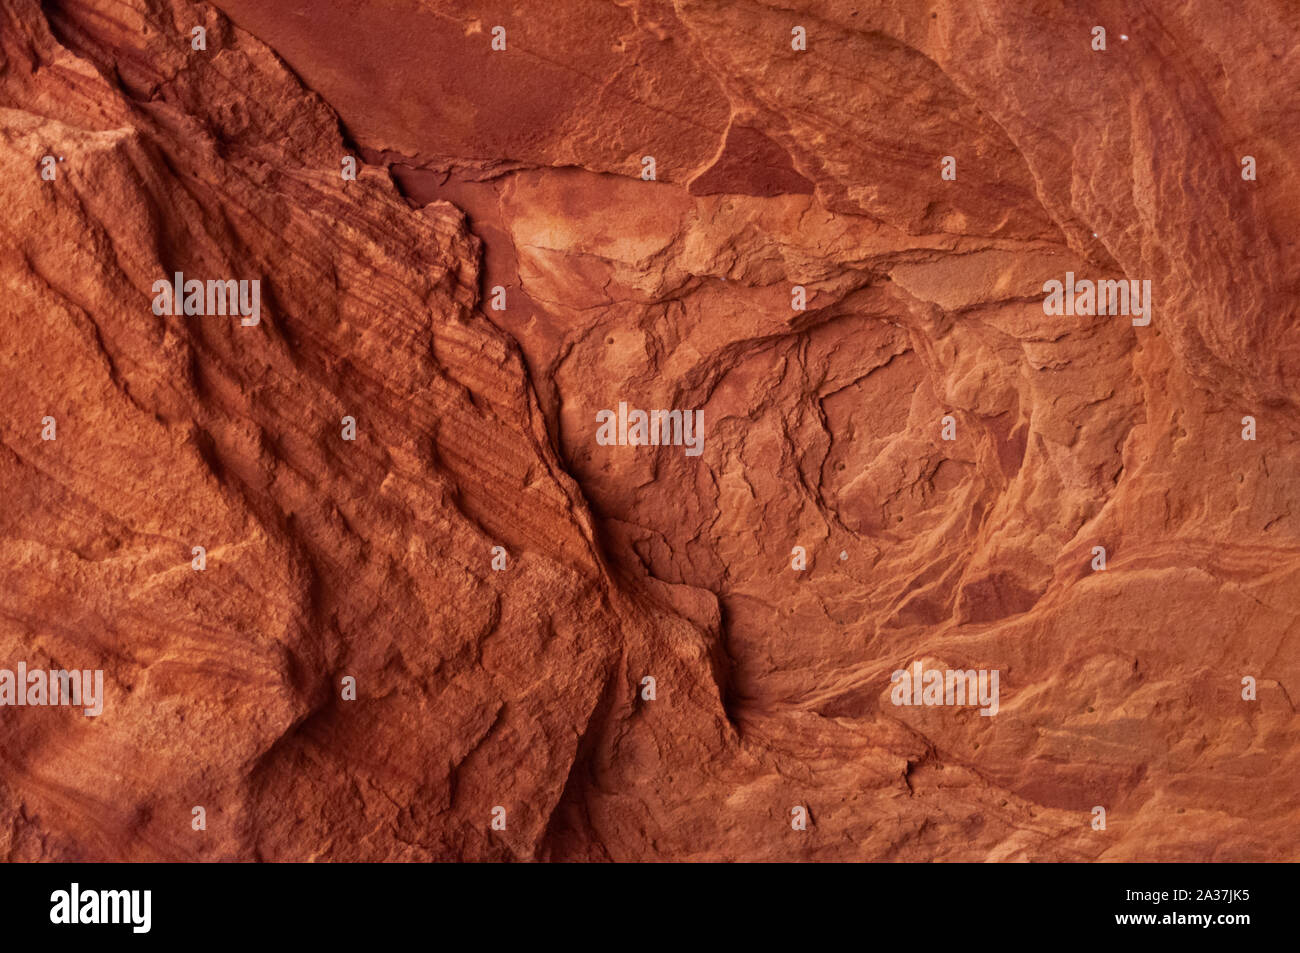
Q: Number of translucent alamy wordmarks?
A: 5